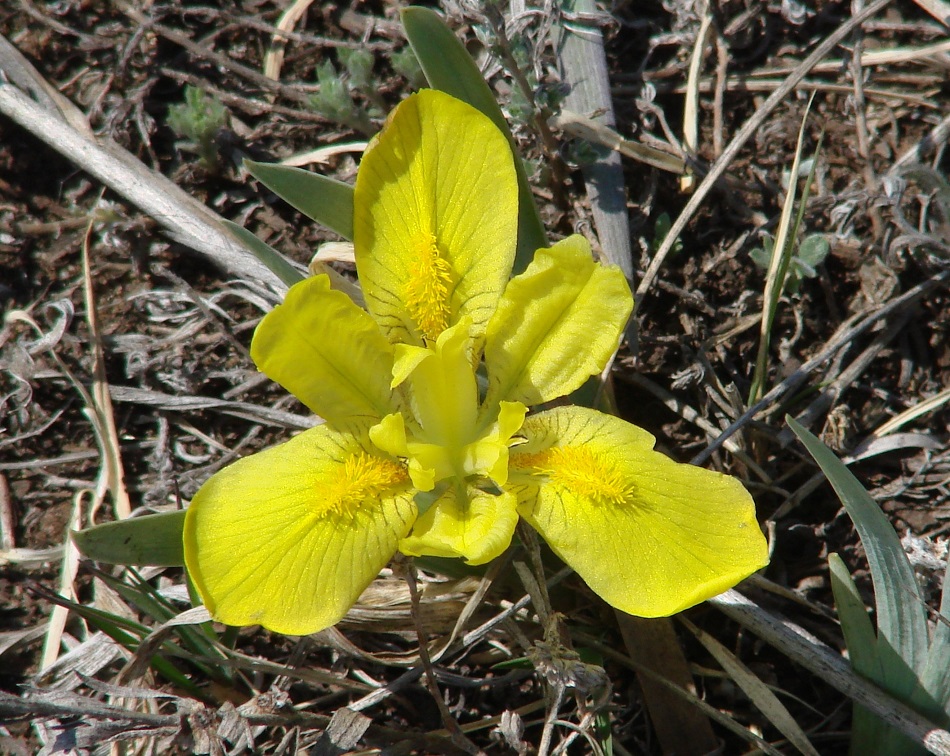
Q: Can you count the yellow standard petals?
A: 3